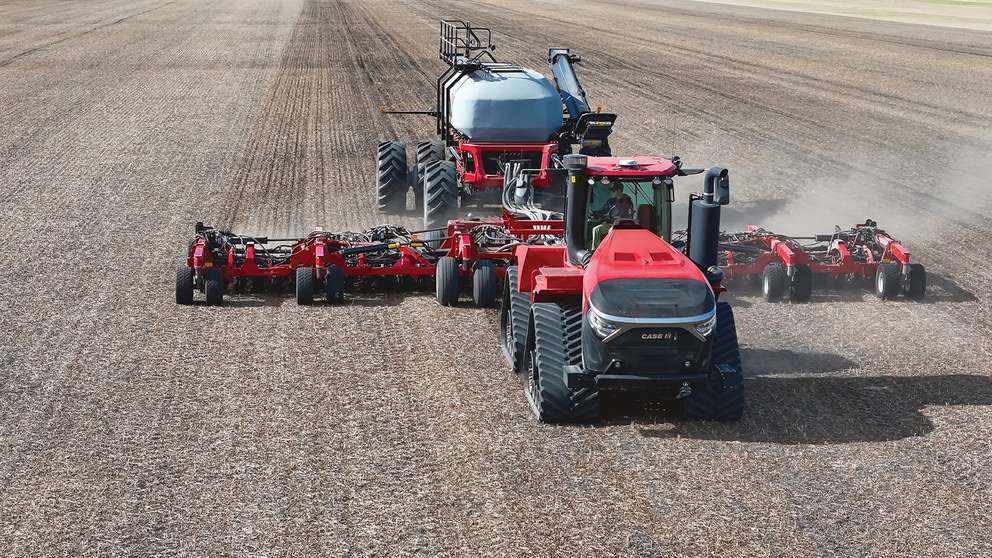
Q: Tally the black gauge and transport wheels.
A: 10